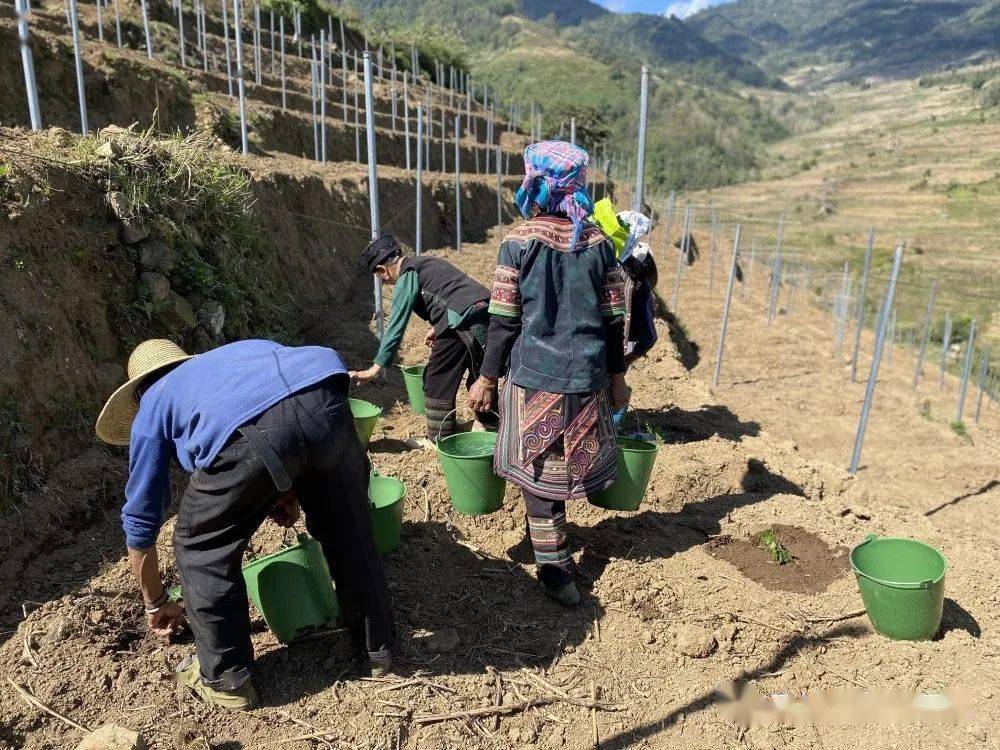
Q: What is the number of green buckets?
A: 7